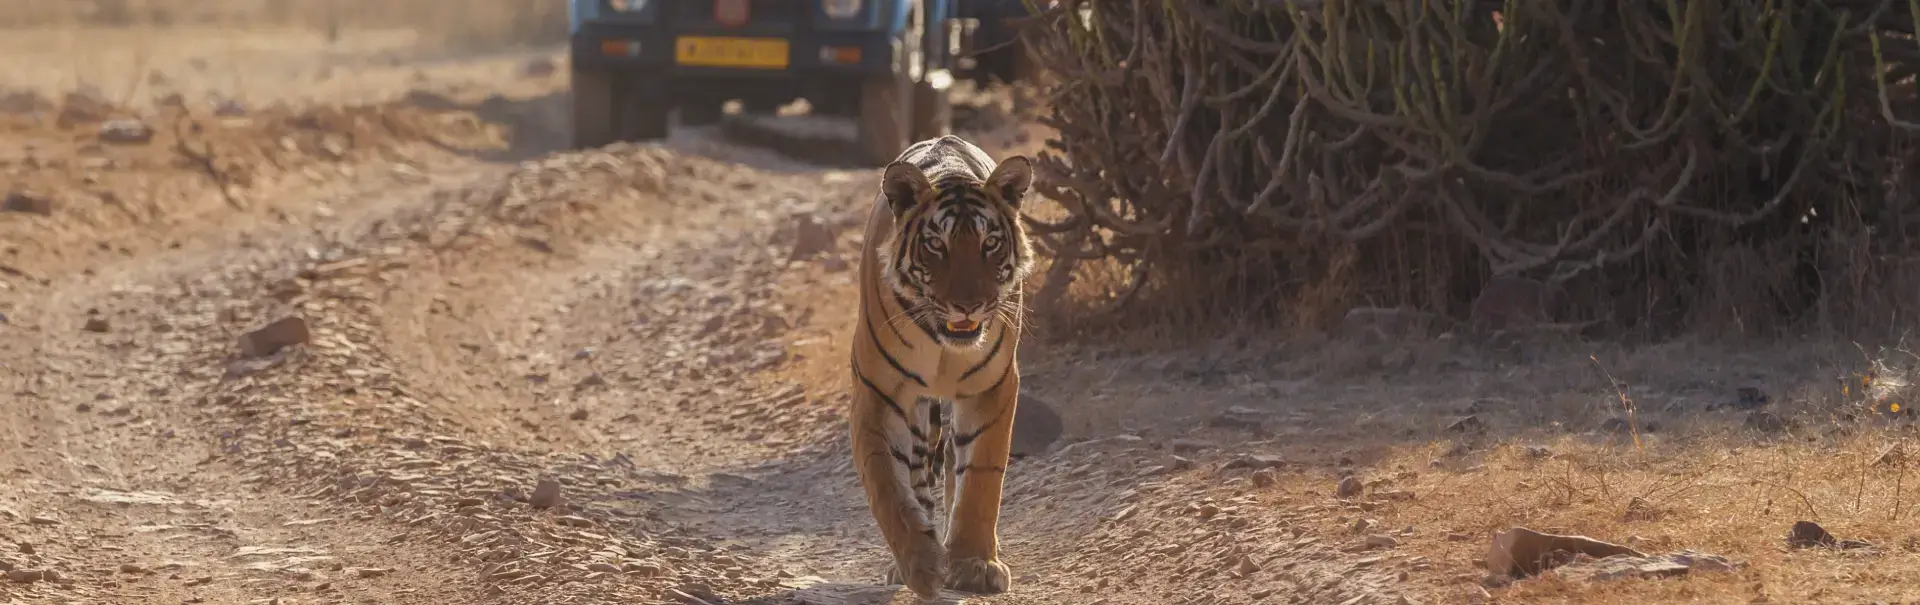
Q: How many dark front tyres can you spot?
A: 2